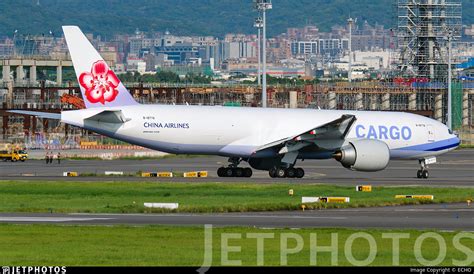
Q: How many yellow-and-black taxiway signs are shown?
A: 6